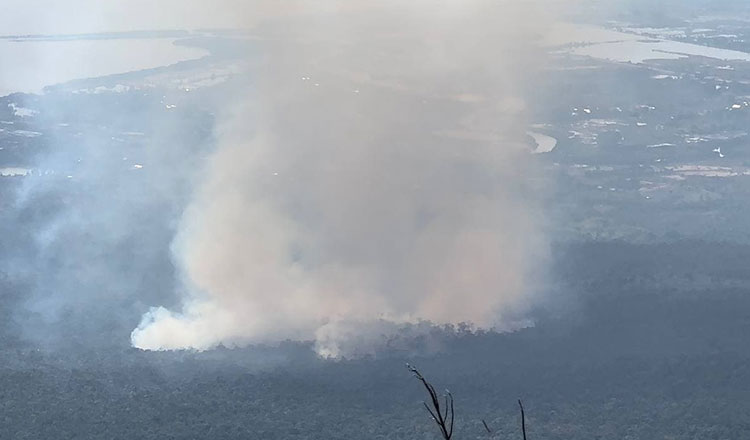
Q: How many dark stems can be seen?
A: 3